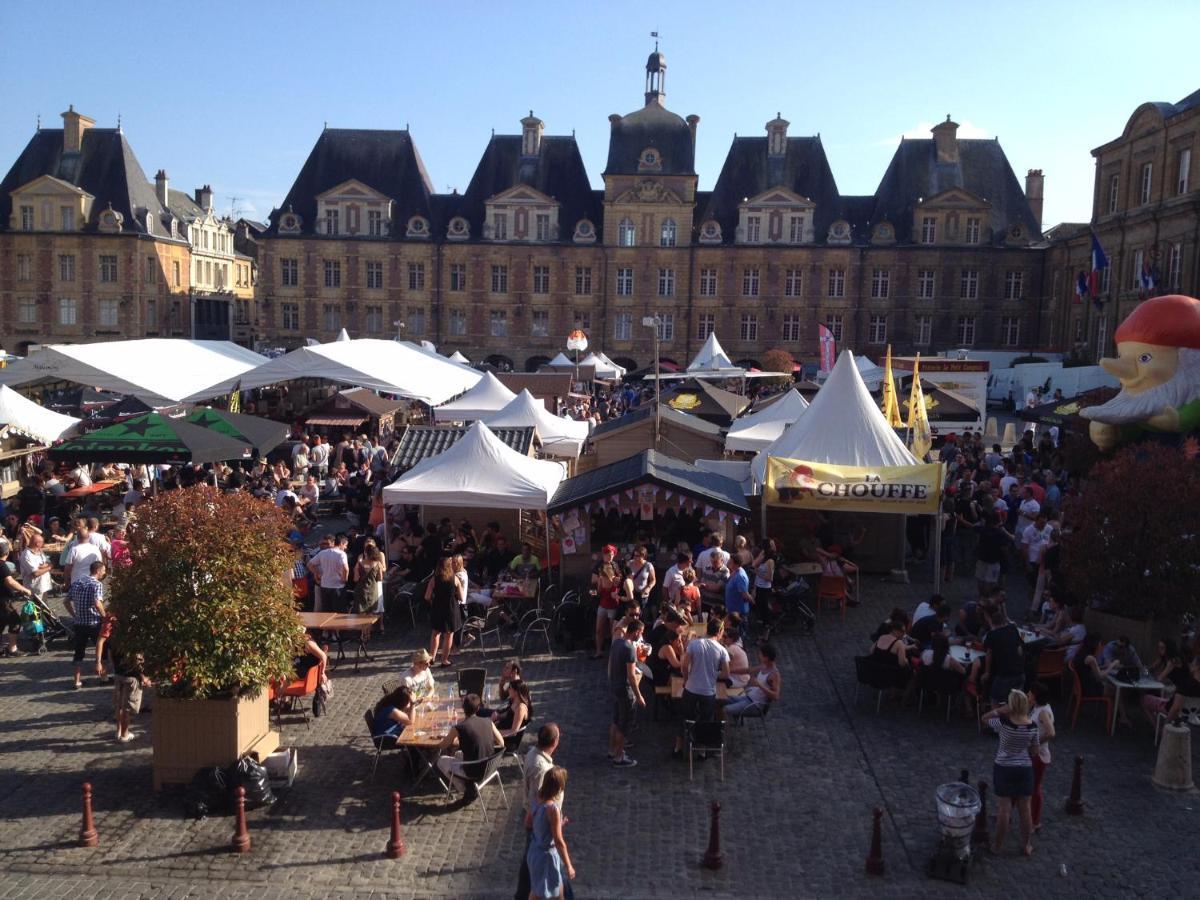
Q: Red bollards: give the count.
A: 7